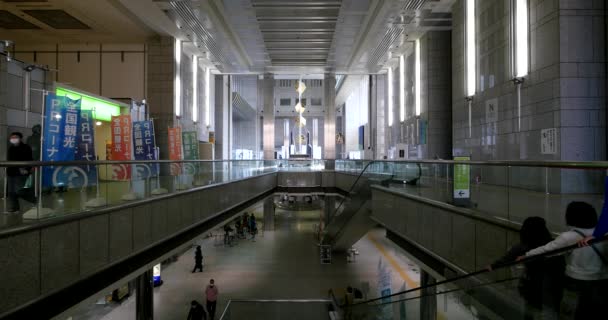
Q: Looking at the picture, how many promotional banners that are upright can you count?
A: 6